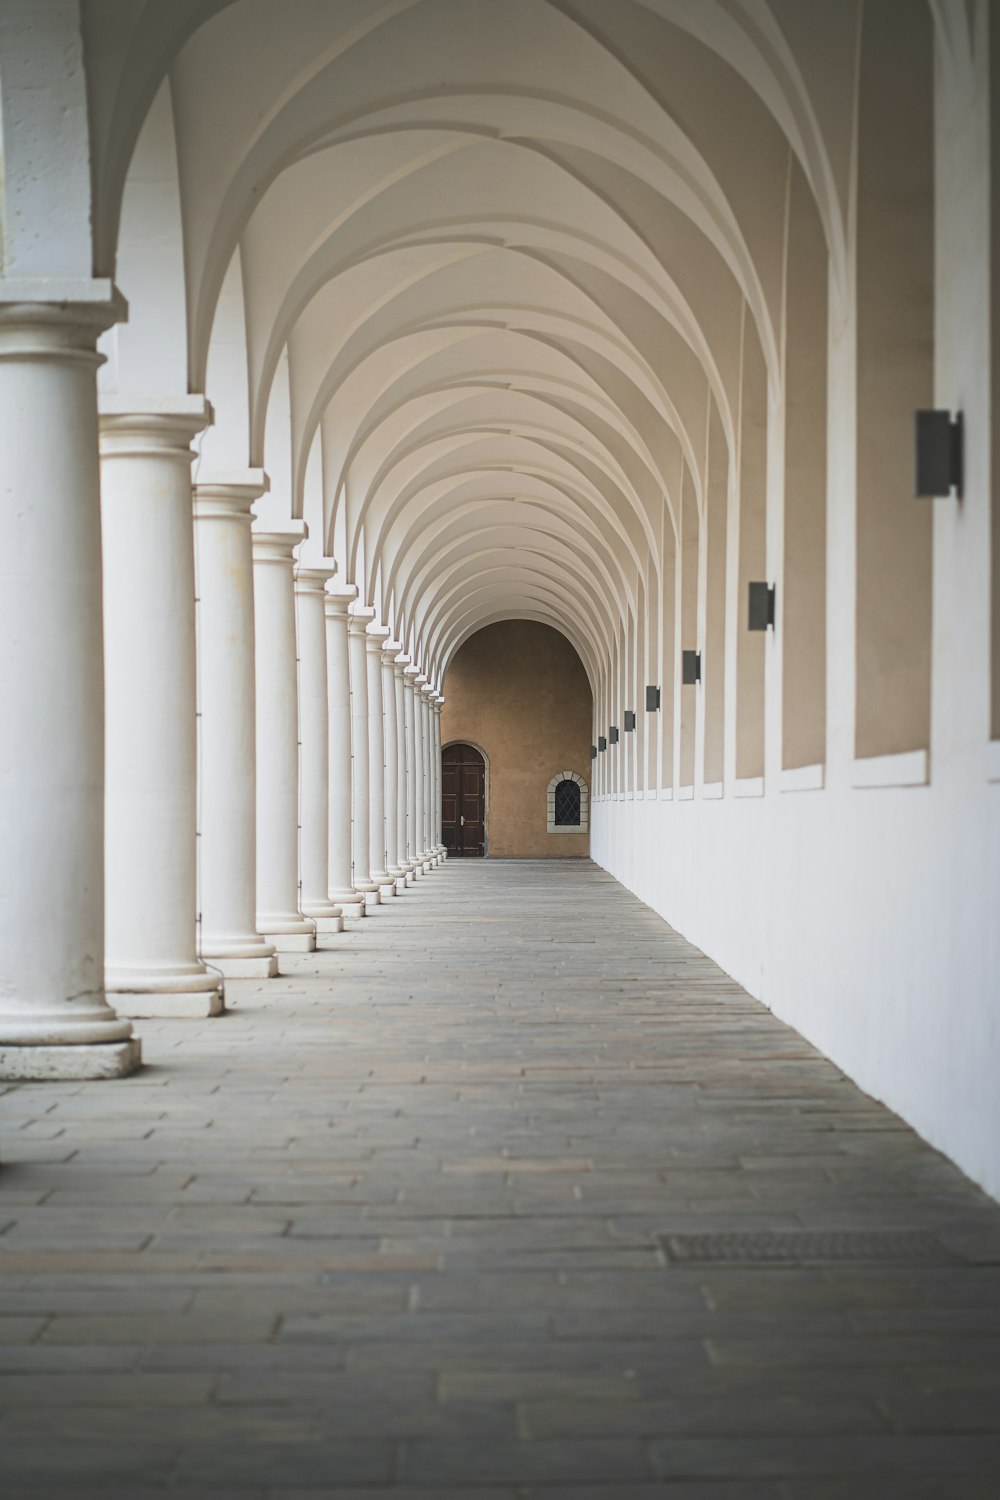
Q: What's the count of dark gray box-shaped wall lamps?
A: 8